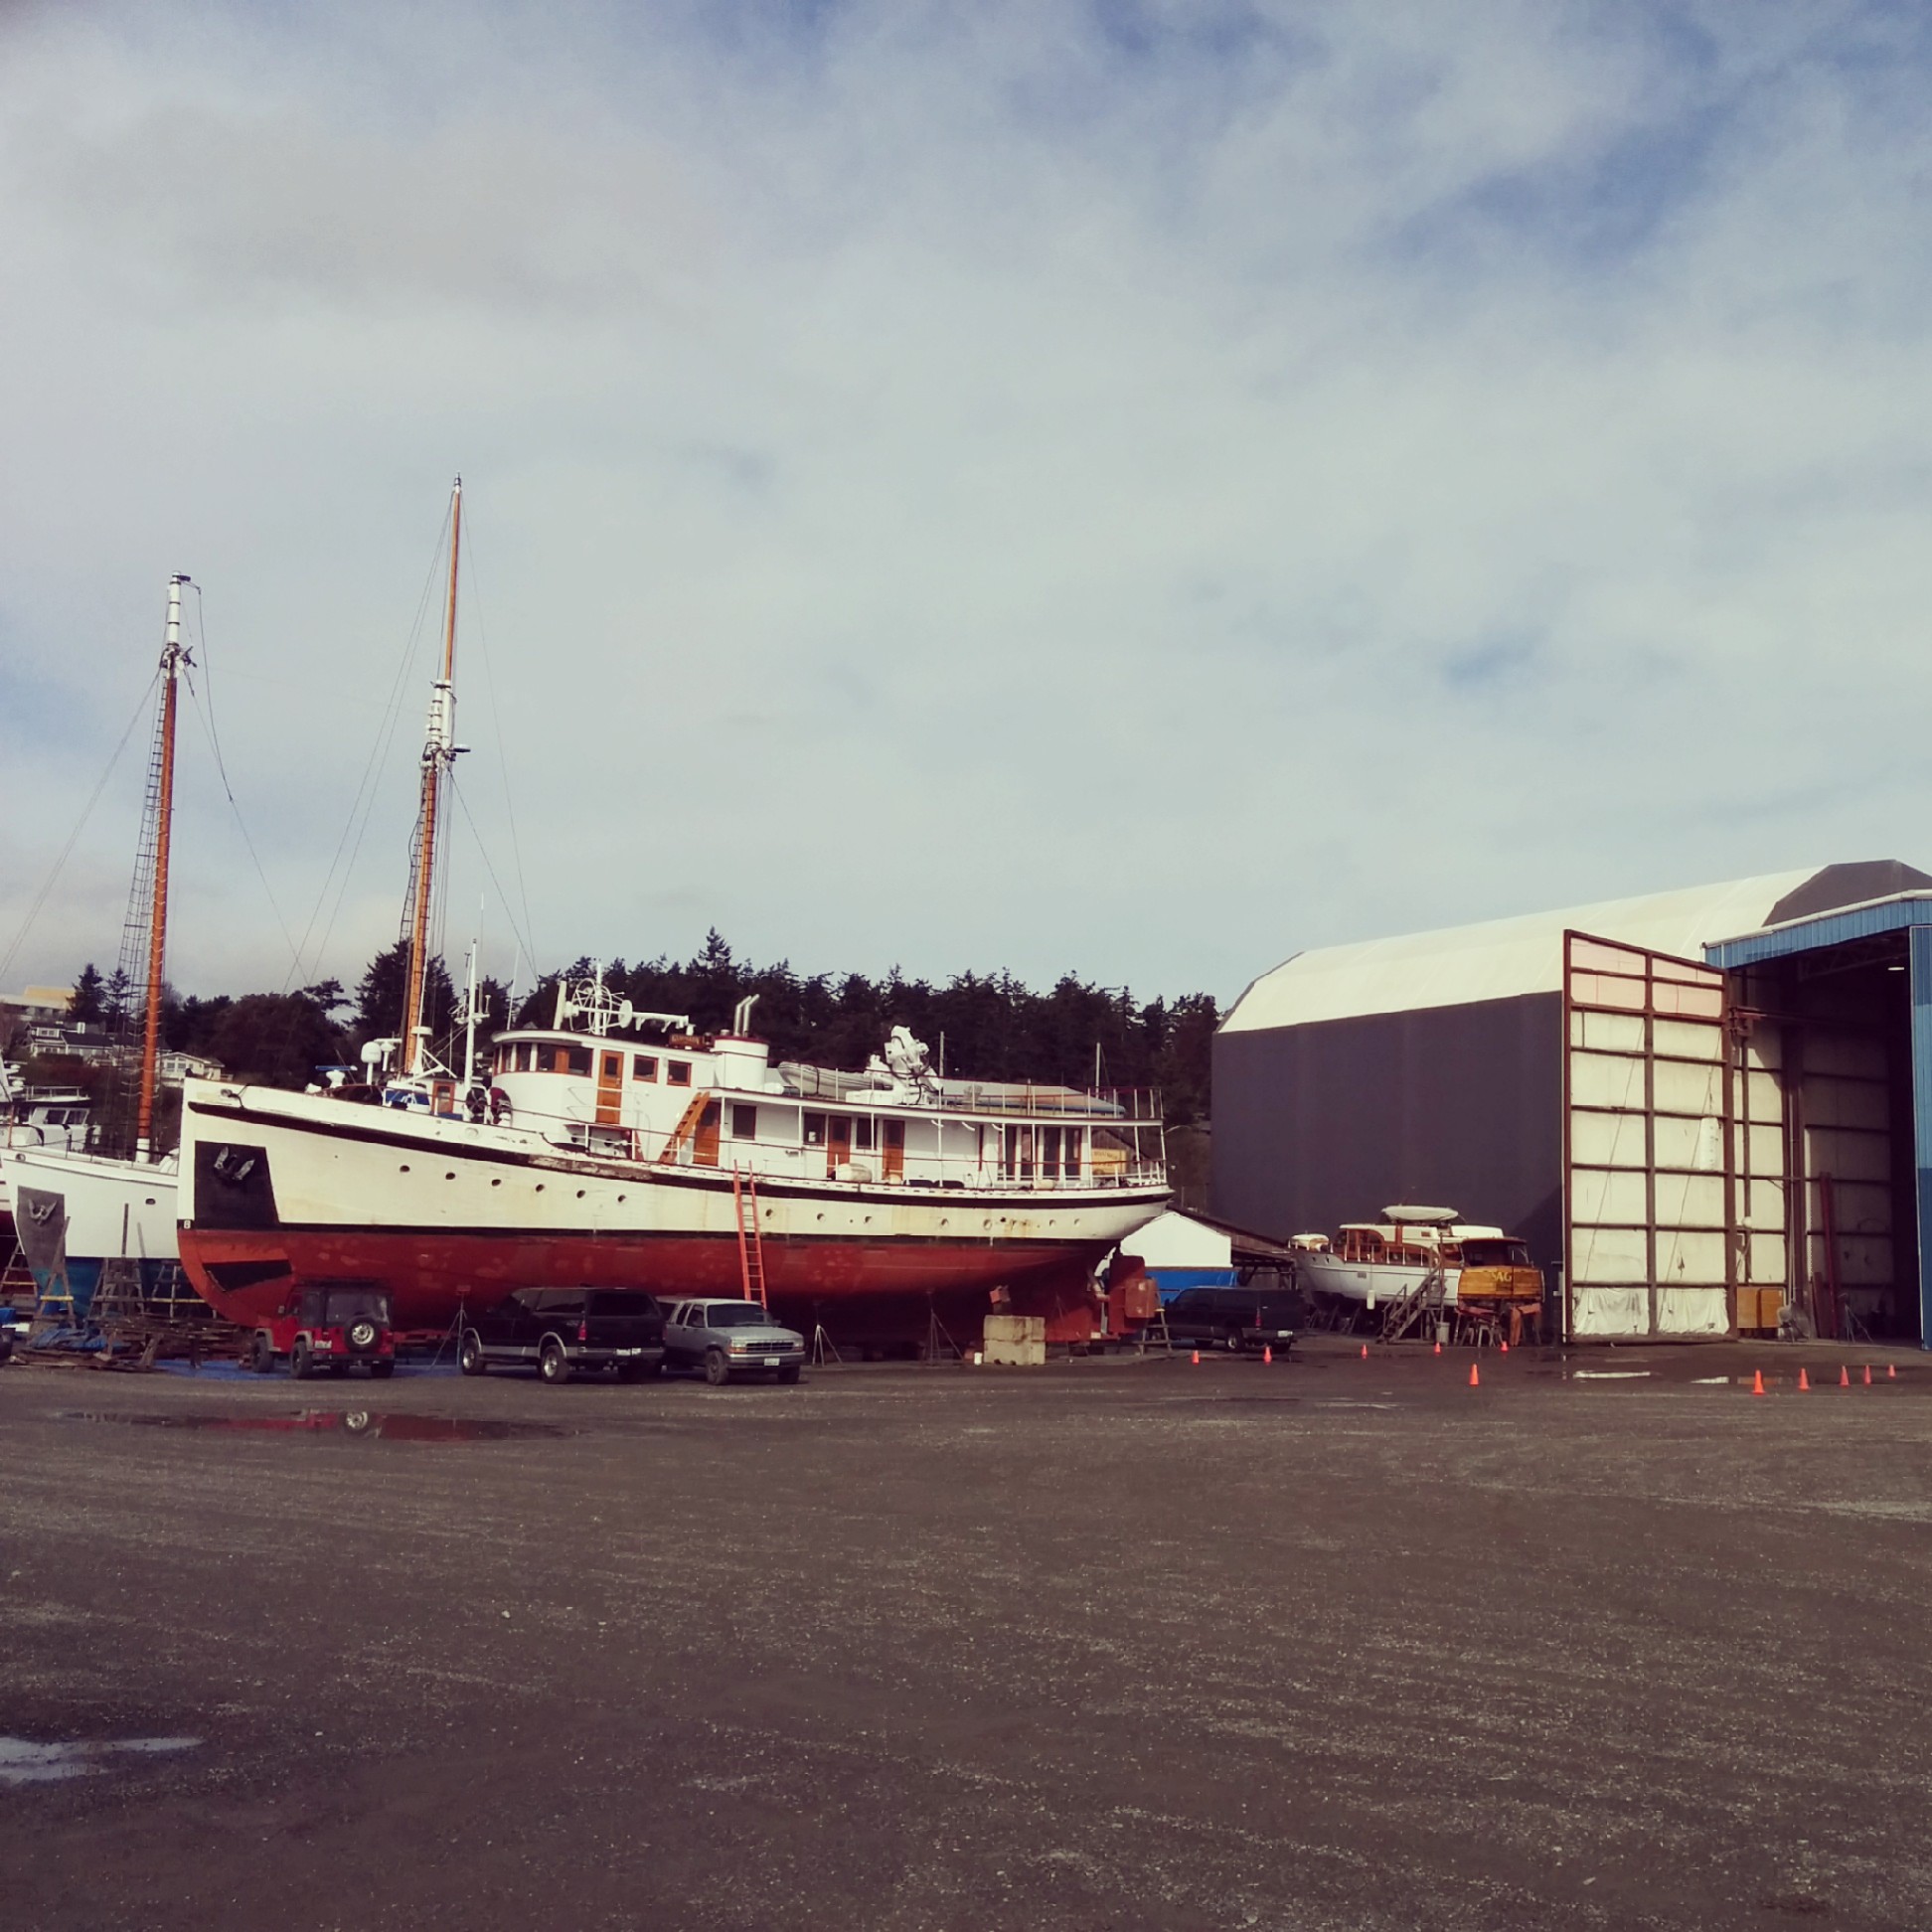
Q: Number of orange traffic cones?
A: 11